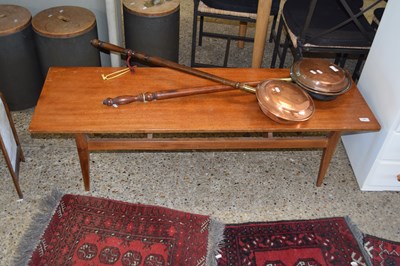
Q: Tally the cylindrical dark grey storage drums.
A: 3